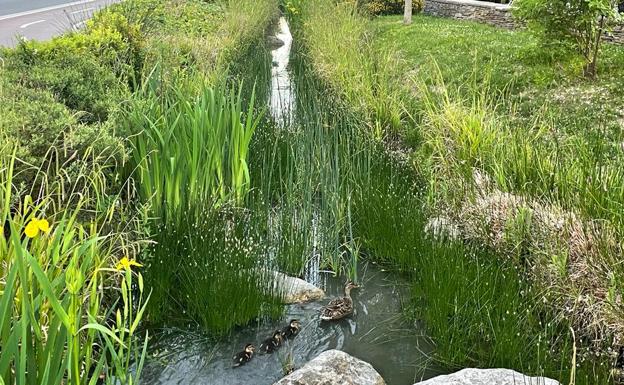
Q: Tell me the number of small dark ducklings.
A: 3